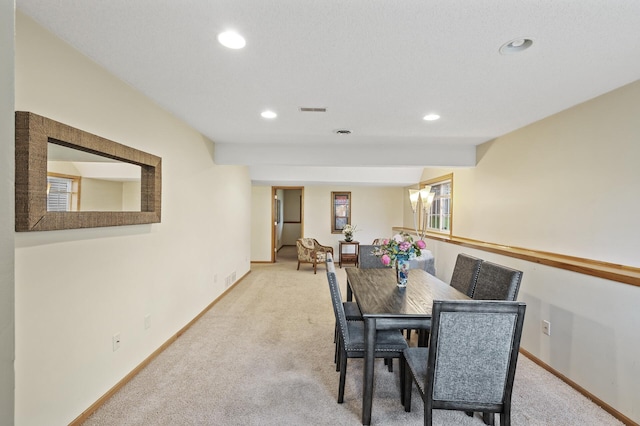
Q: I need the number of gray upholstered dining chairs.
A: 6